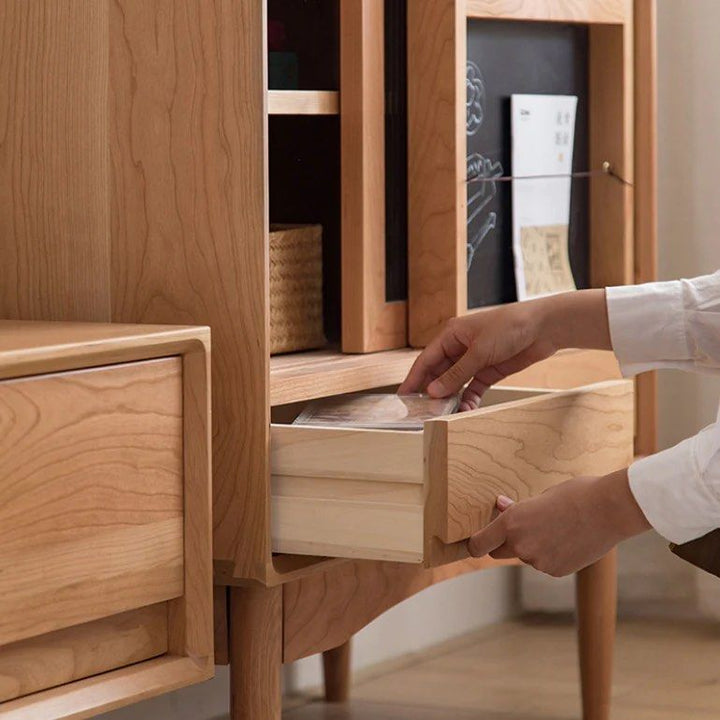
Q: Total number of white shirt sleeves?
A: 2